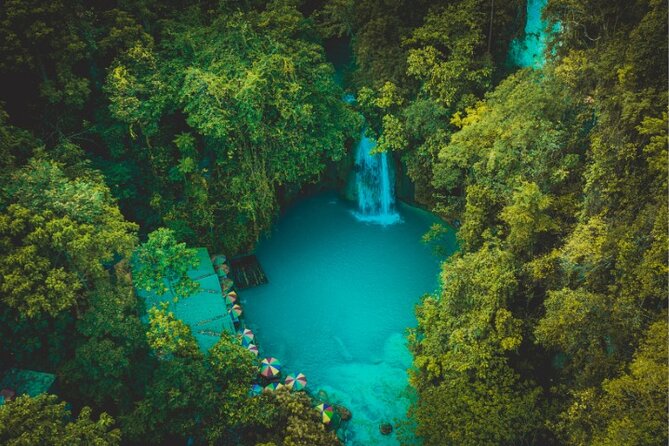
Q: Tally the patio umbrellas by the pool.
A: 12